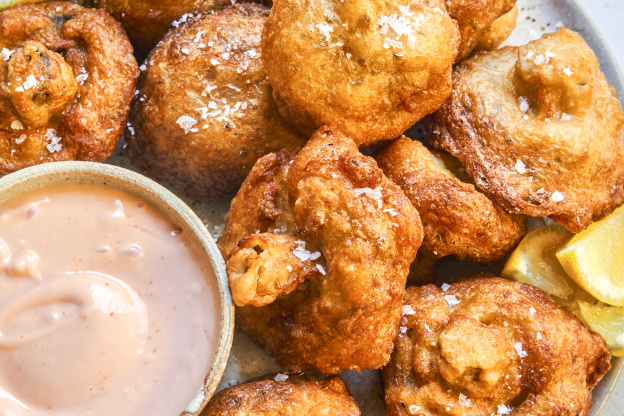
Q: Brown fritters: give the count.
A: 10